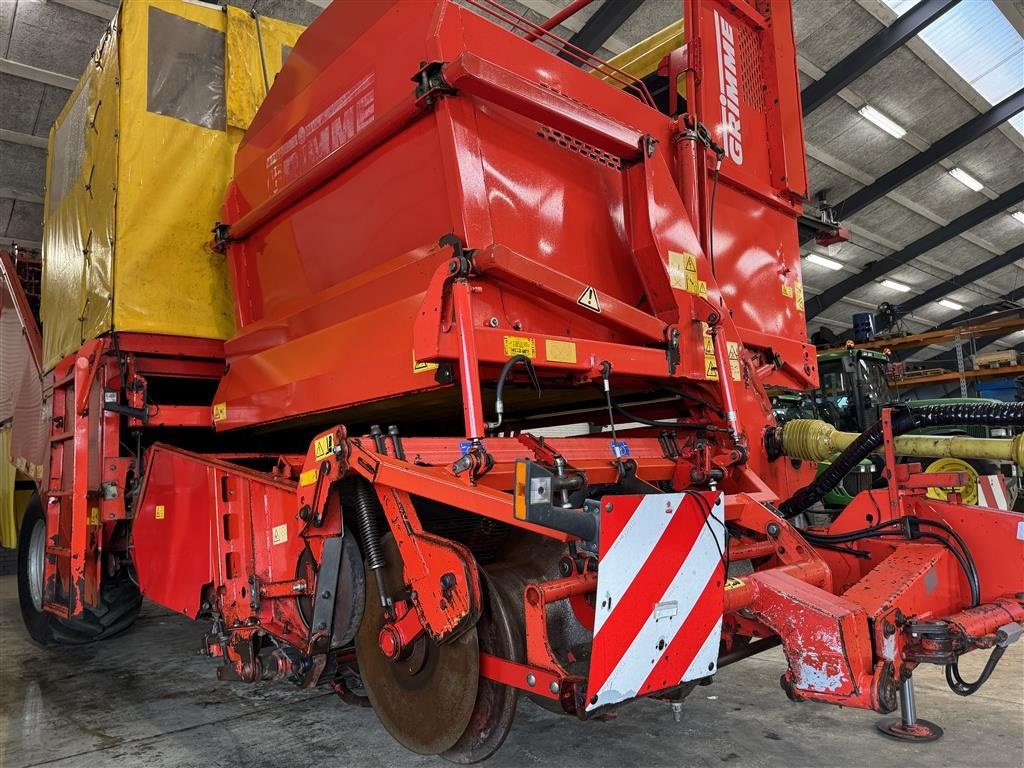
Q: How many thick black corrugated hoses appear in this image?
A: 1